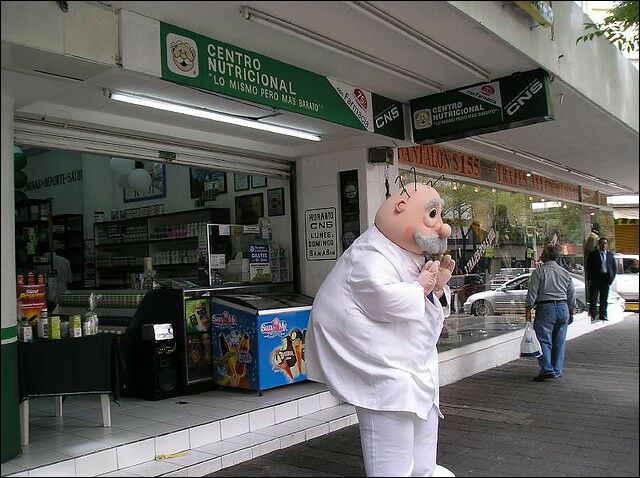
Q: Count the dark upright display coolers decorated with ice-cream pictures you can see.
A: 0